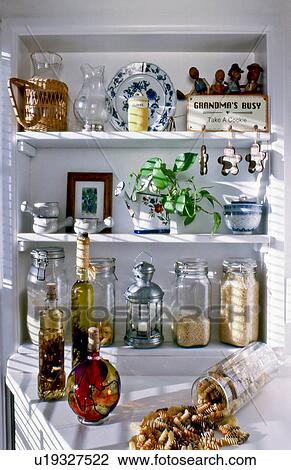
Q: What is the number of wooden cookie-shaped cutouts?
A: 3